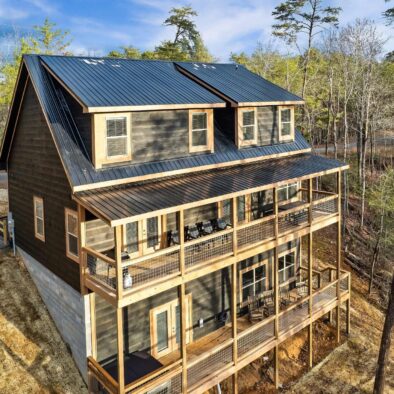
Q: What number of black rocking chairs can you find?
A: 4